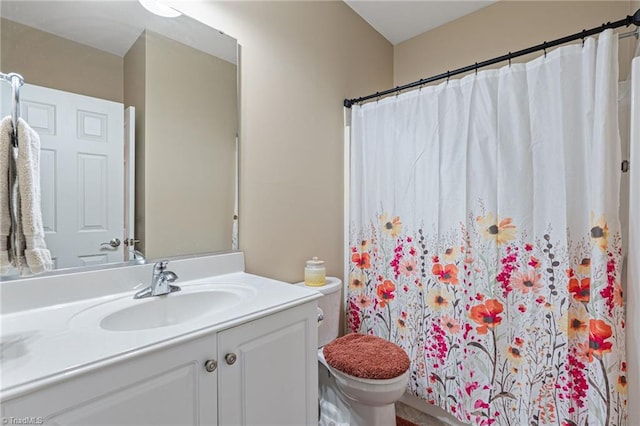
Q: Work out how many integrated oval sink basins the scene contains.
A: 1